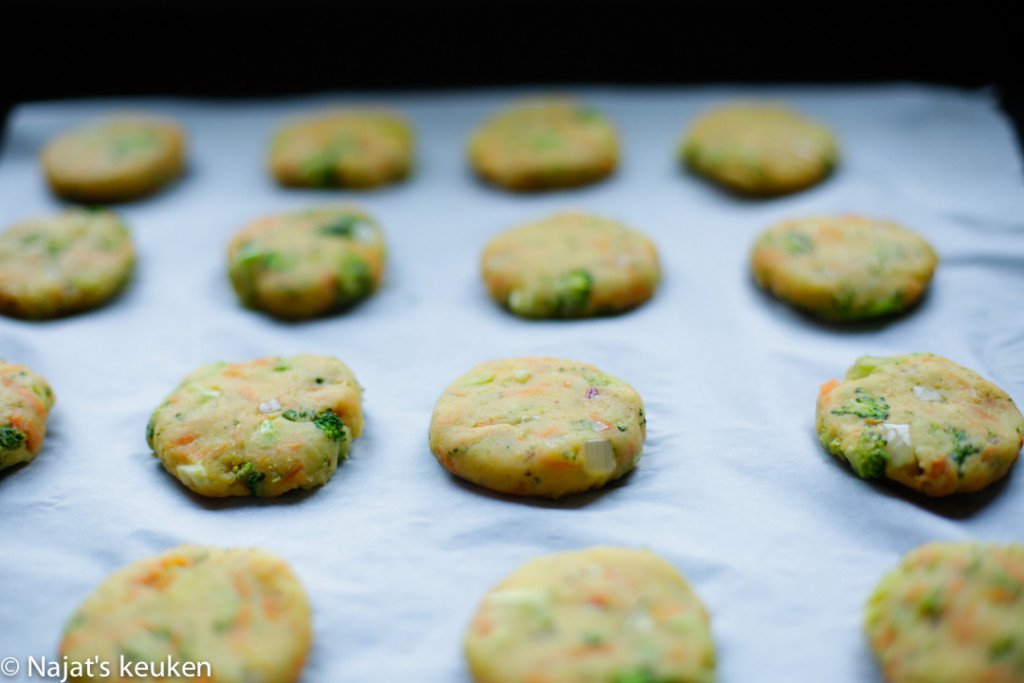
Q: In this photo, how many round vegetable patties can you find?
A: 15